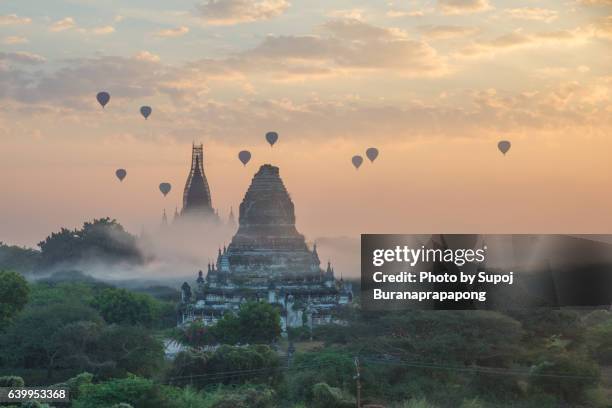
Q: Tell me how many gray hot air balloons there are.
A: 9